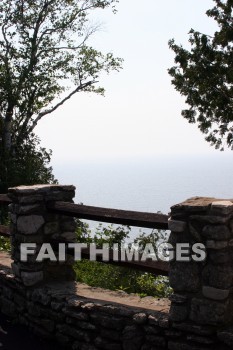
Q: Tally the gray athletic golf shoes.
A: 0